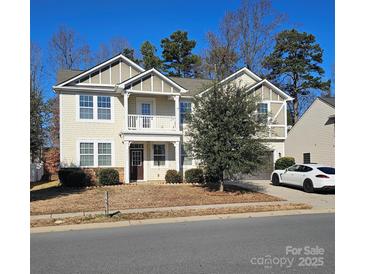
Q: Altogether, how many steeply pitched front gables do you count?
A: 4